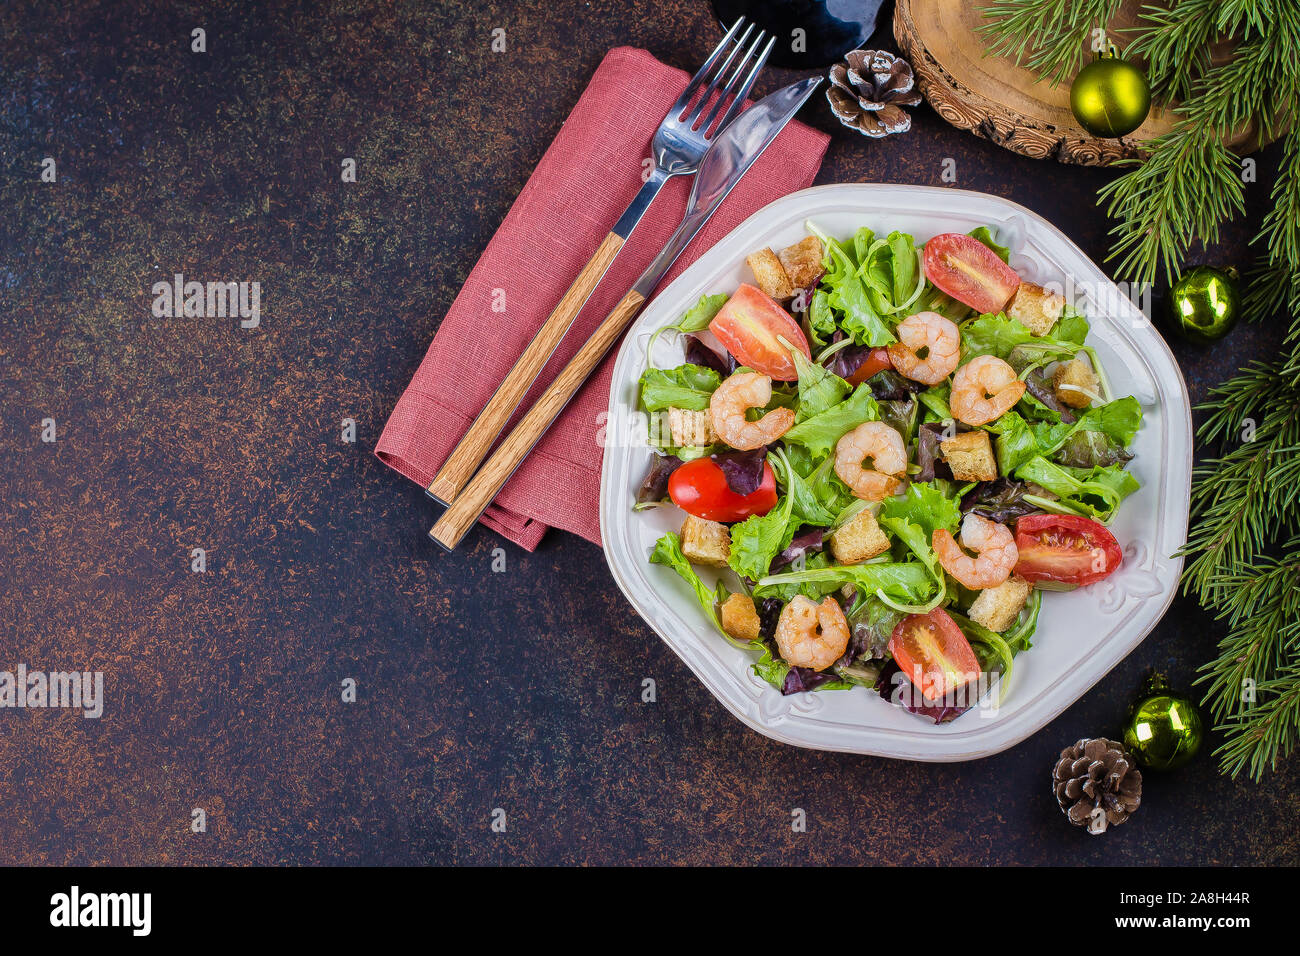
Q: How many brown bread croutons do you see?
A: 10